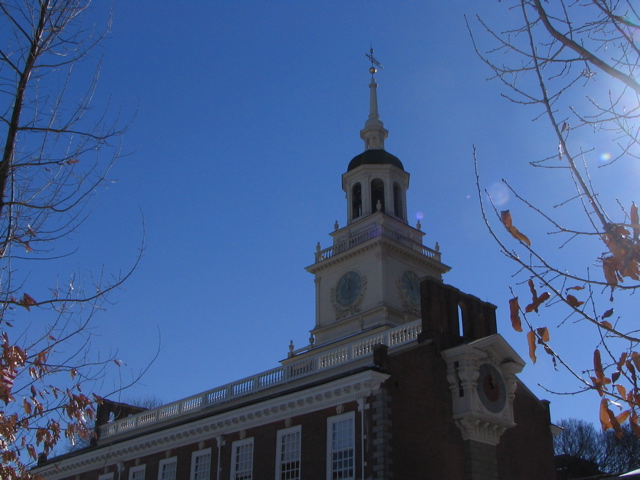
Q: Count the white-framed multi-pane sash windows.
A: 7